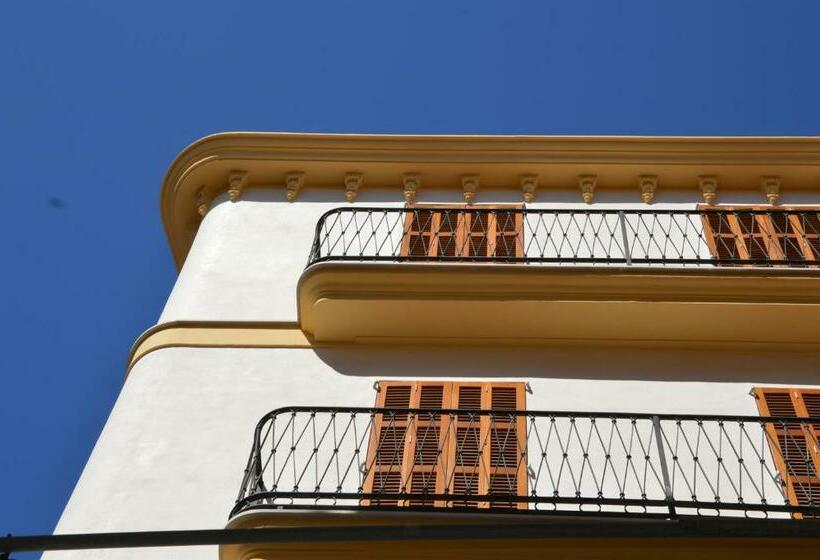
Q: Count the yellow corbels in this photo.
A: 11